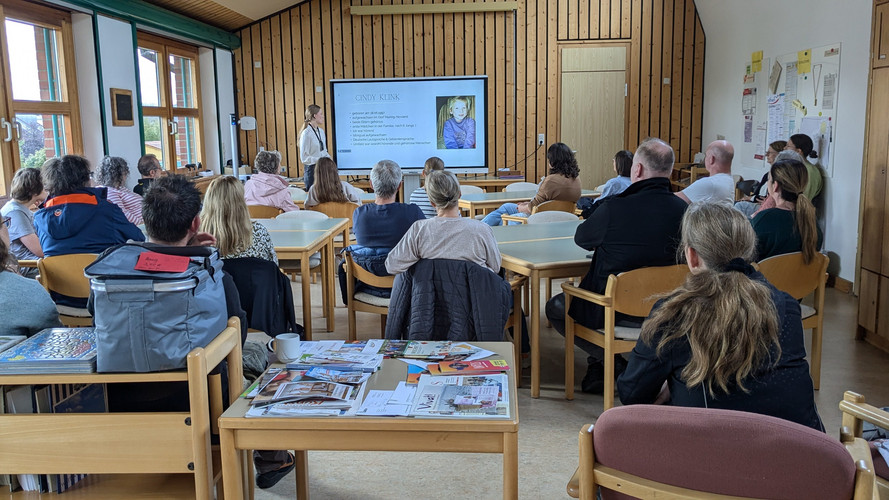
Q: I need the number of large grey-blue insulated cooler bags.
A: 1